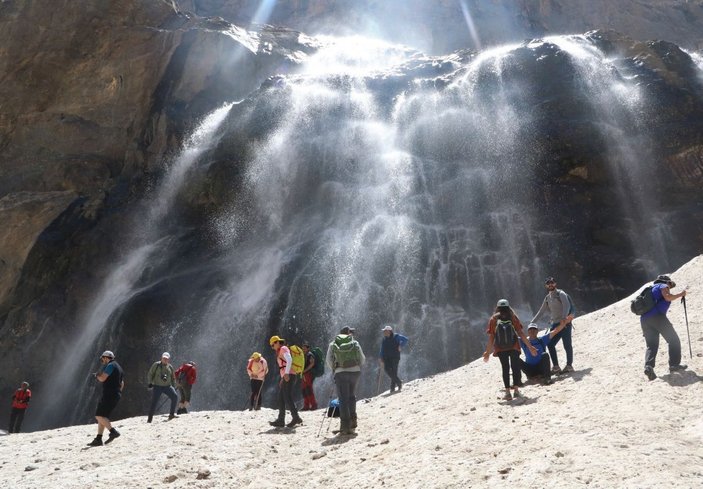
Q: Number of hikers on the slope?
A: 13